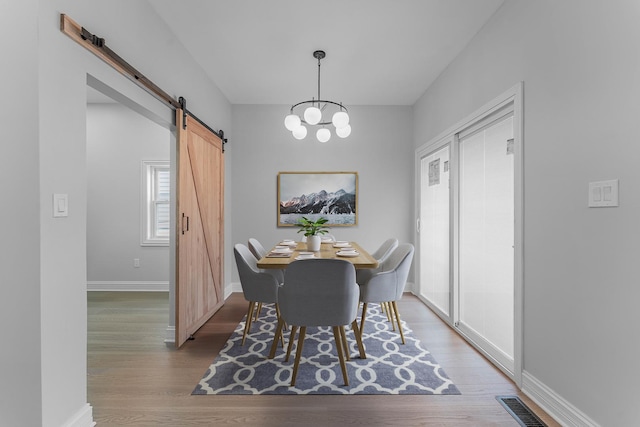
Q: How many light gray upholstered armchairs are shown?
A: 6